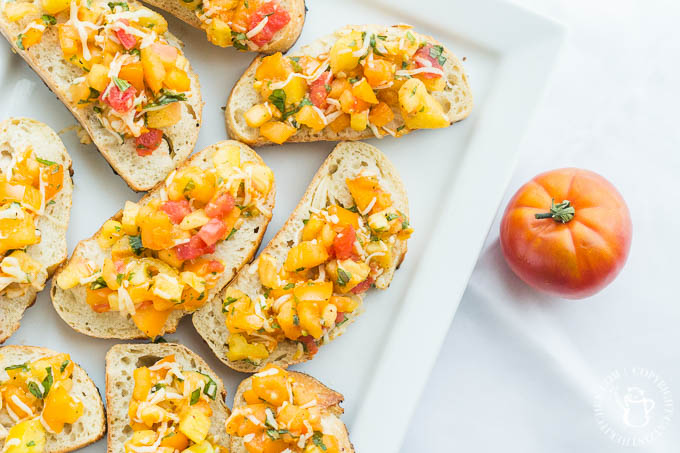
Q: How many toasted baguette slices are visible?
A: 9